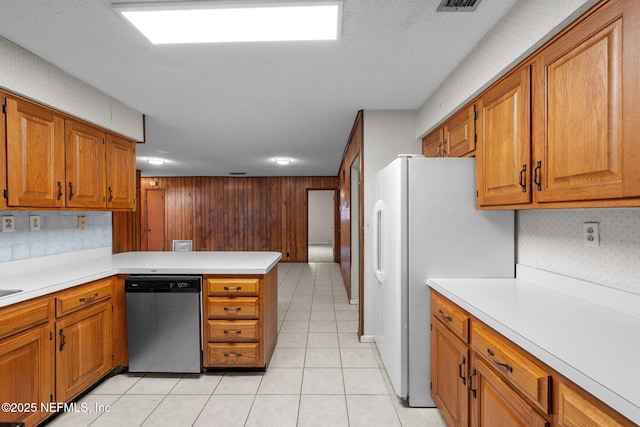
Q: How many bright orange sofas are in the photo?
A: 0